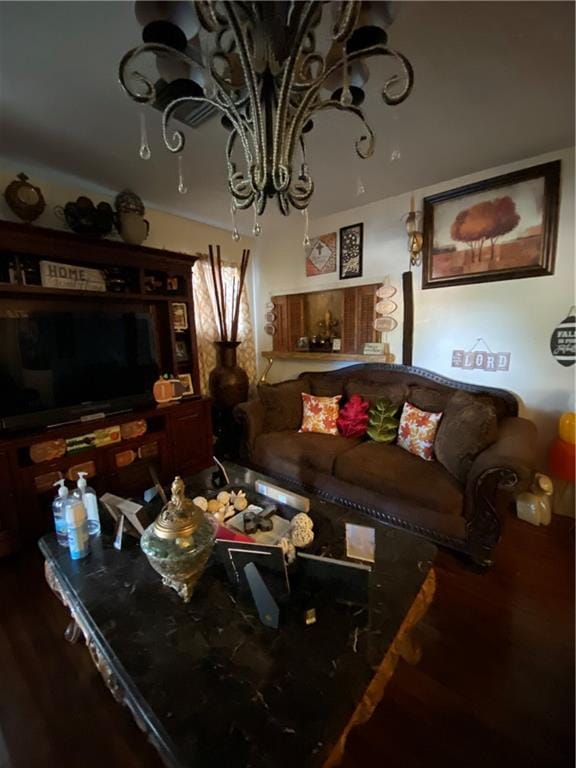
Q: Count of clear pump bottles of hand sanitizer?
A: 2